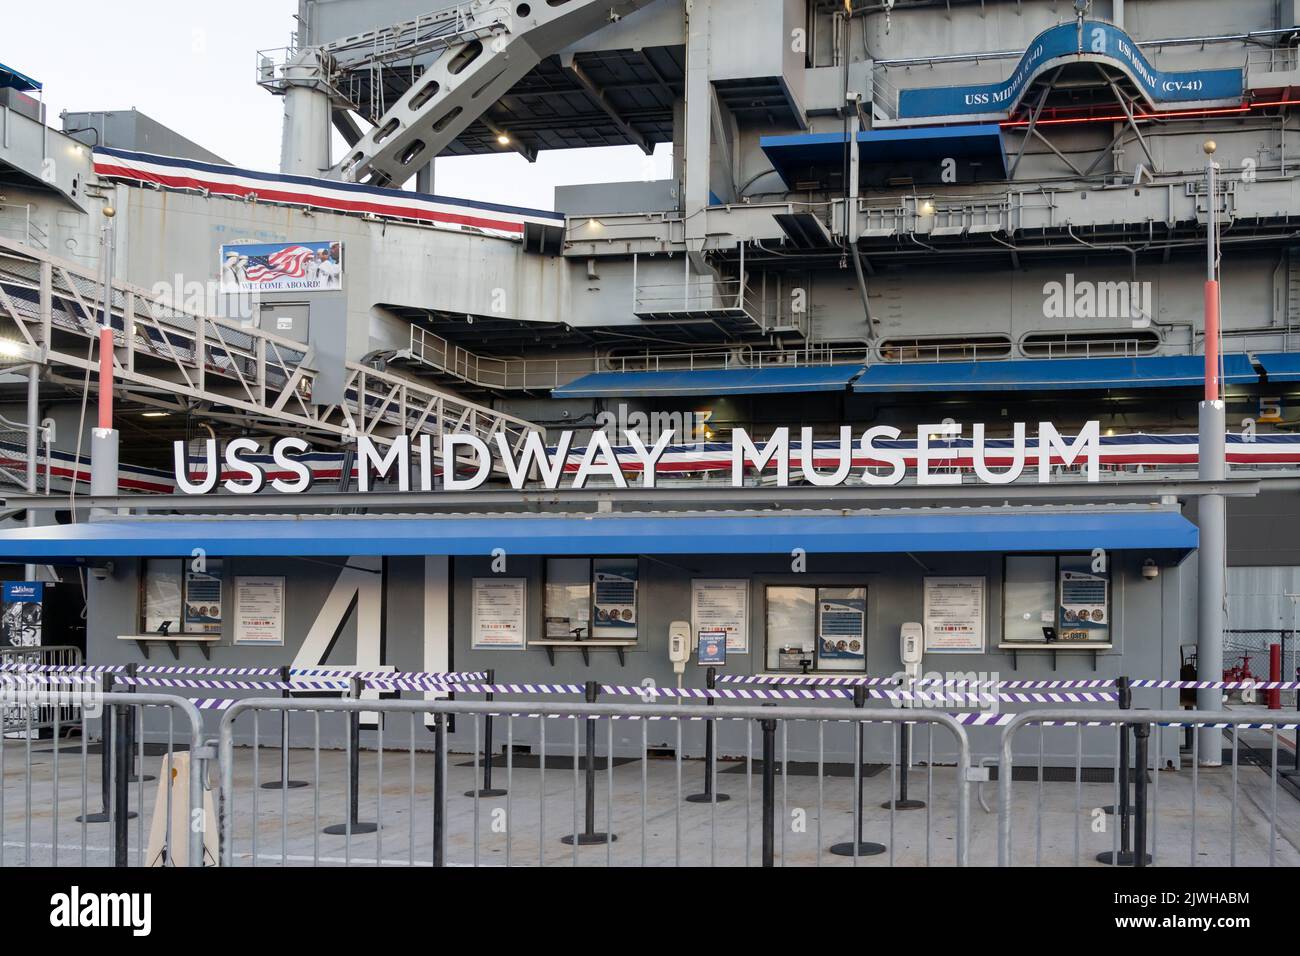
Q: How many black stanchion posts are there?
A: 15